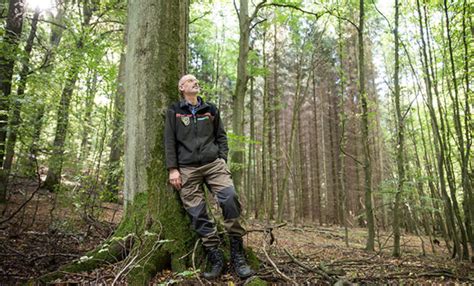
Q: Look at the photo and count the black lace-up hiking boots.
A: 2